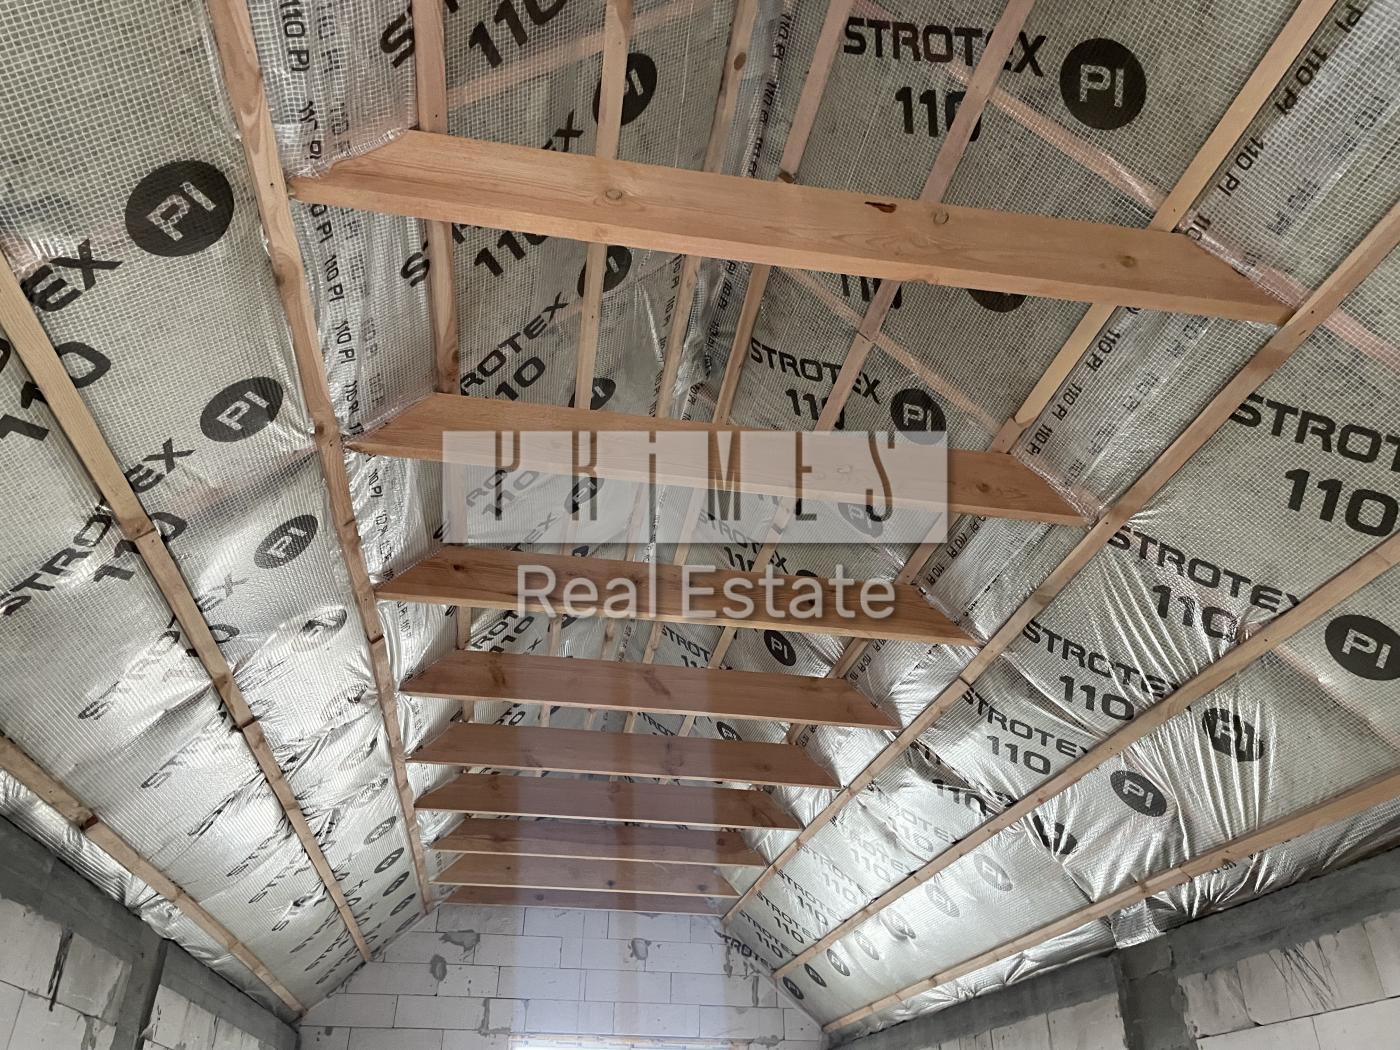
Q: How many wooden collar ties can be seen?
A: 9